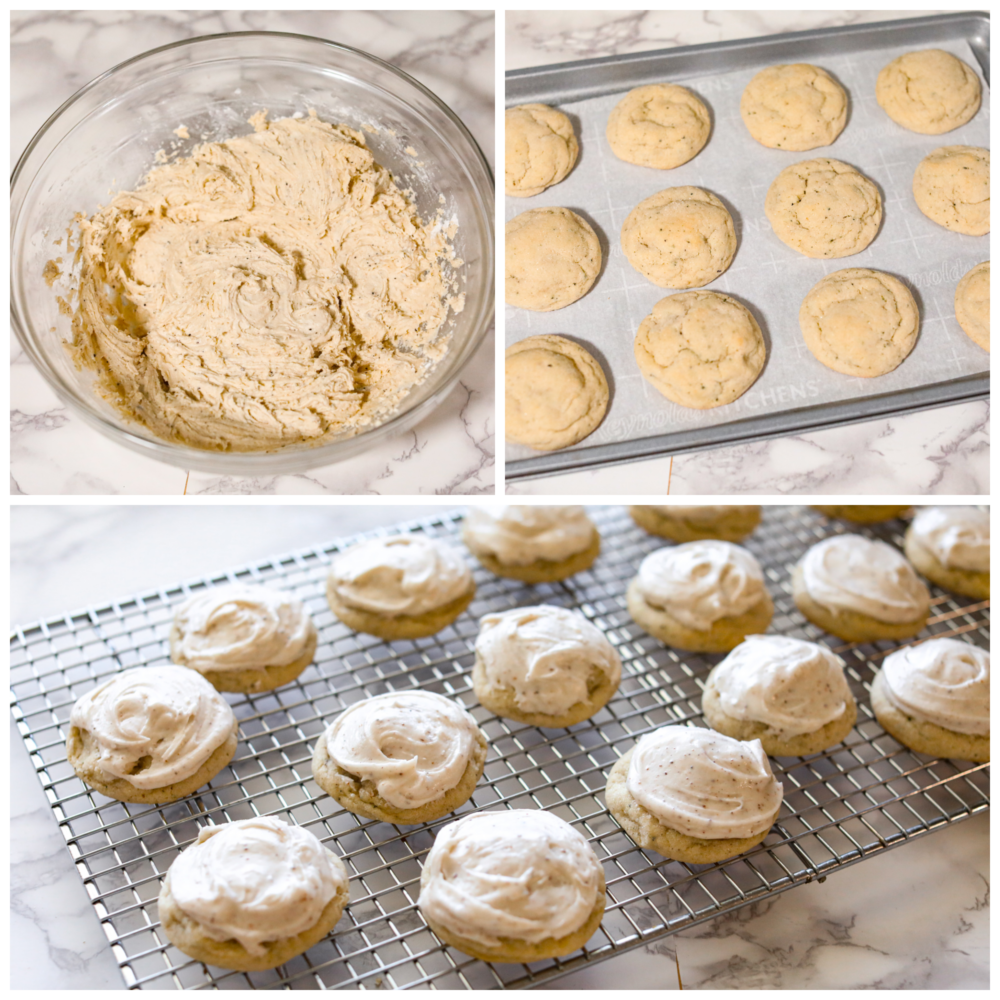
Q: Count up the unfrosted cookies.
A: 12